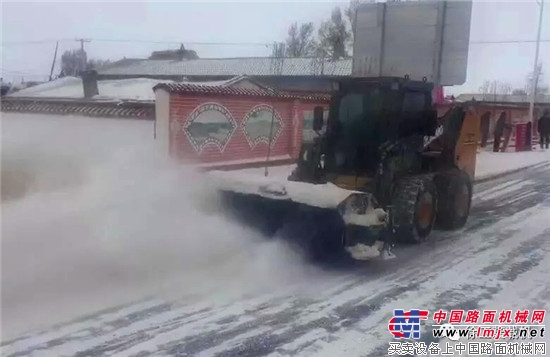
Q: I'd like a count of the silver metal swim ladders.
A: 0